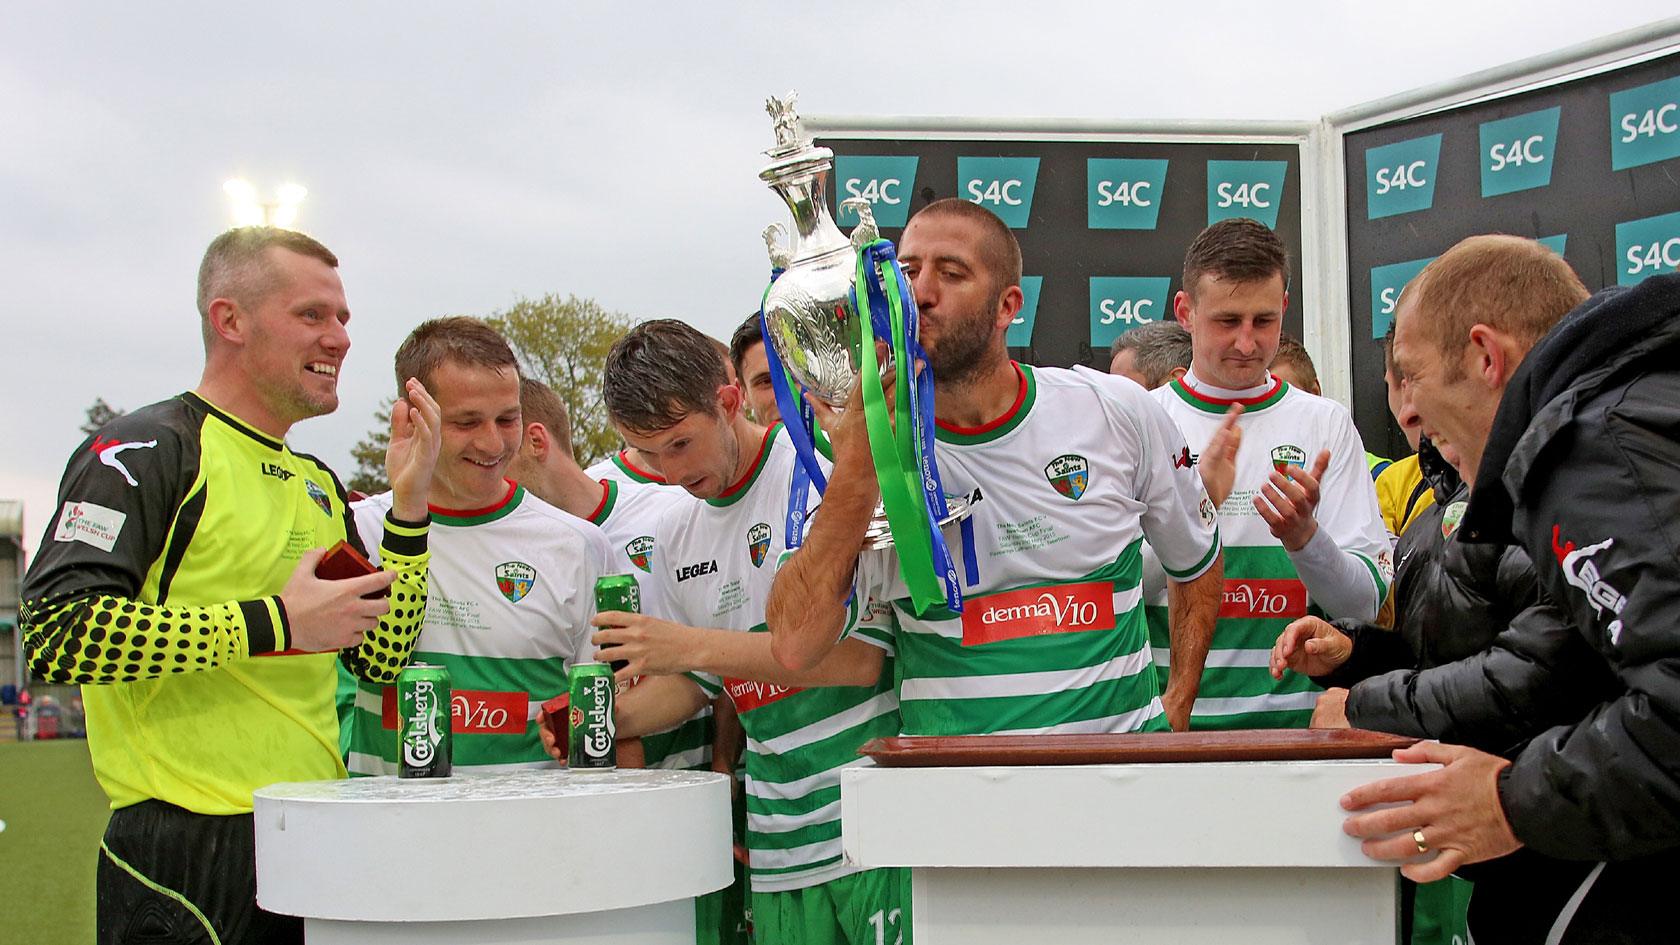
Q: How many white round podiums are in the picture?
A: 1